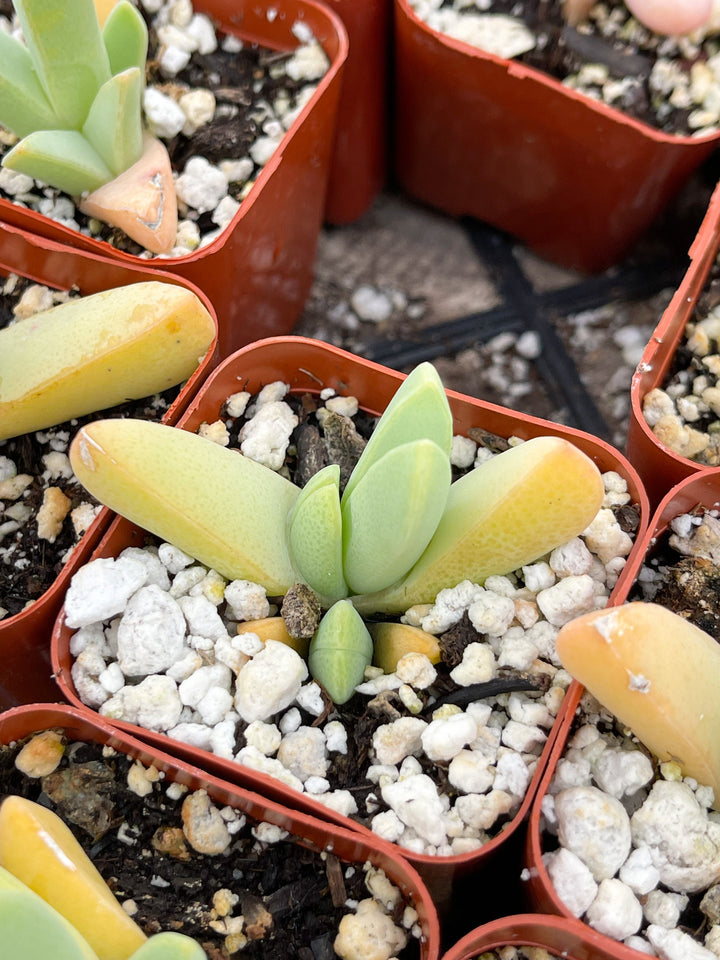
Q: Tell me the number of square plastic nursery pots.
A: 9